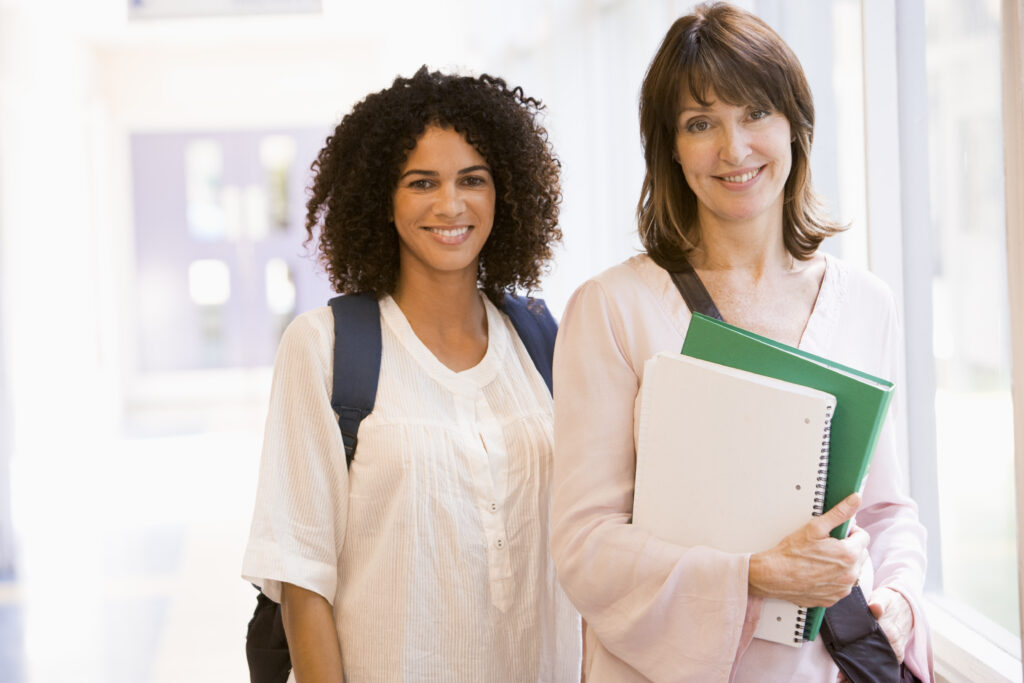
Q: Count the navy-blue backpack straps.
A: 2